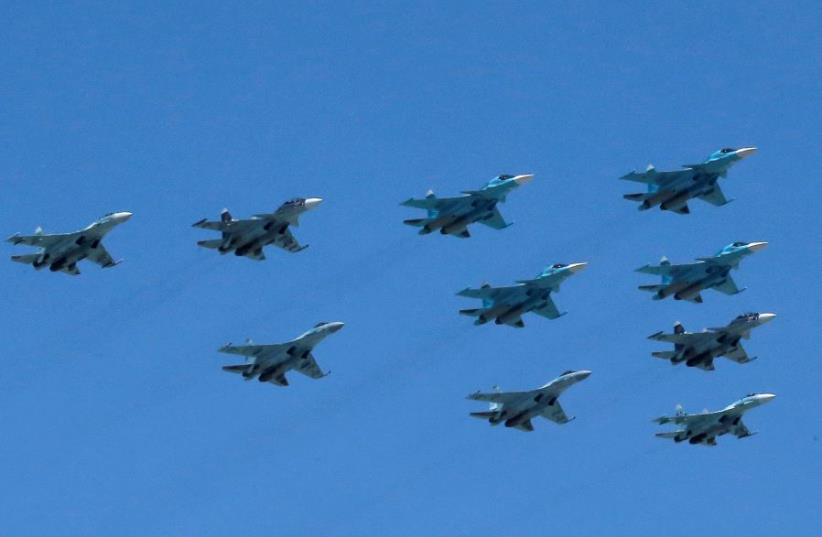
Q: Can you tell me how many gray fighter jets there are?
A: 6